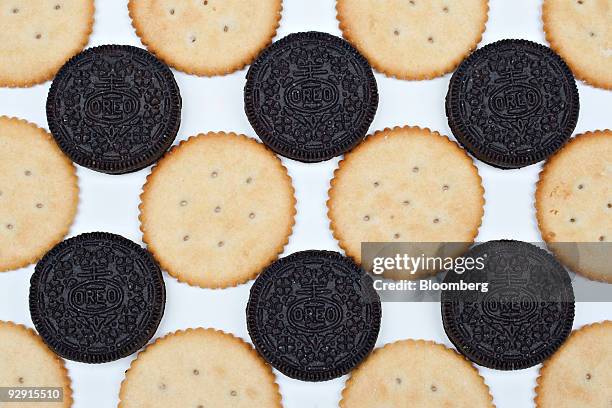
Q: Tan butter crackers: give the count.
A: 12